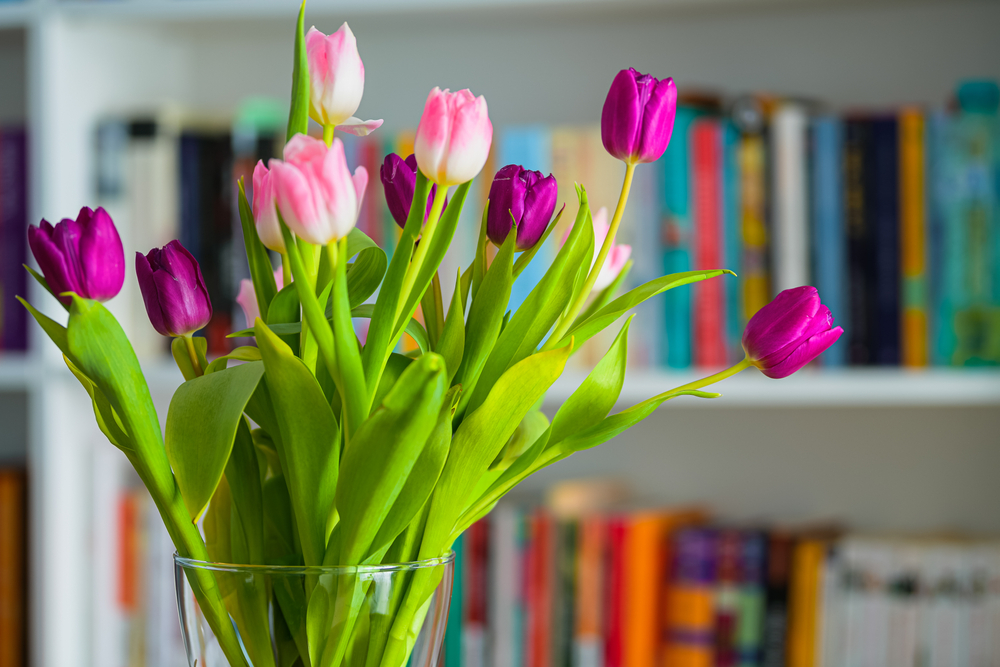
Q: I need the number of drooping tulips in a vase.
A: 1